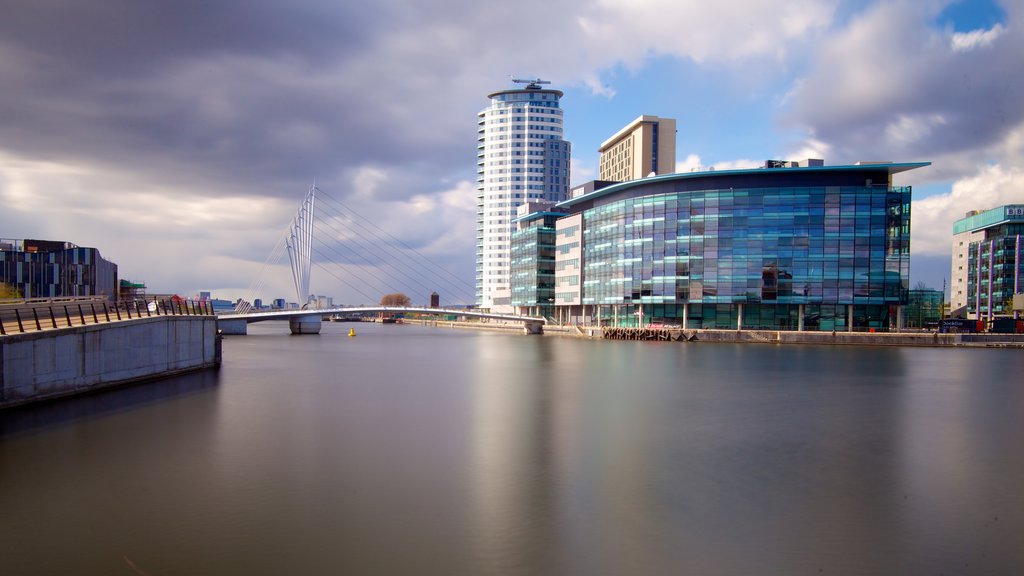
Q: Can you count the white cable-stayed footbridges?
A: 1